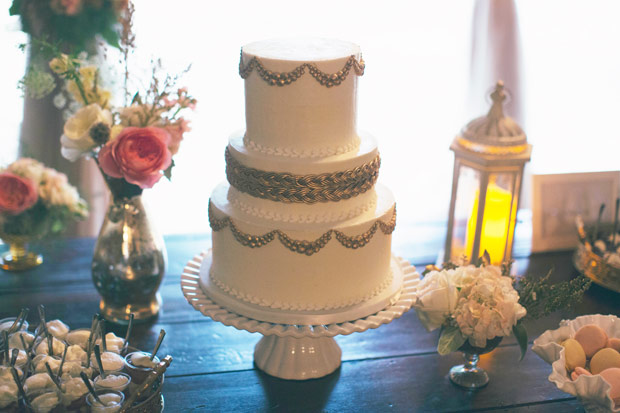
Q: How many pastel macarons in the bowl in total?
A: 6